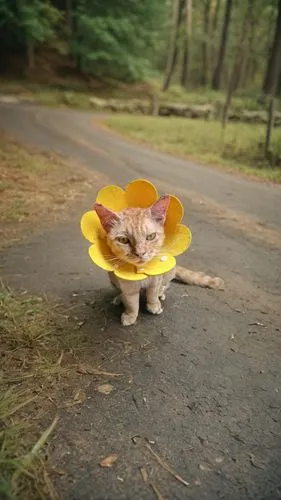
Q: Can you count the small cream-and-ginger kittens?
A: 1